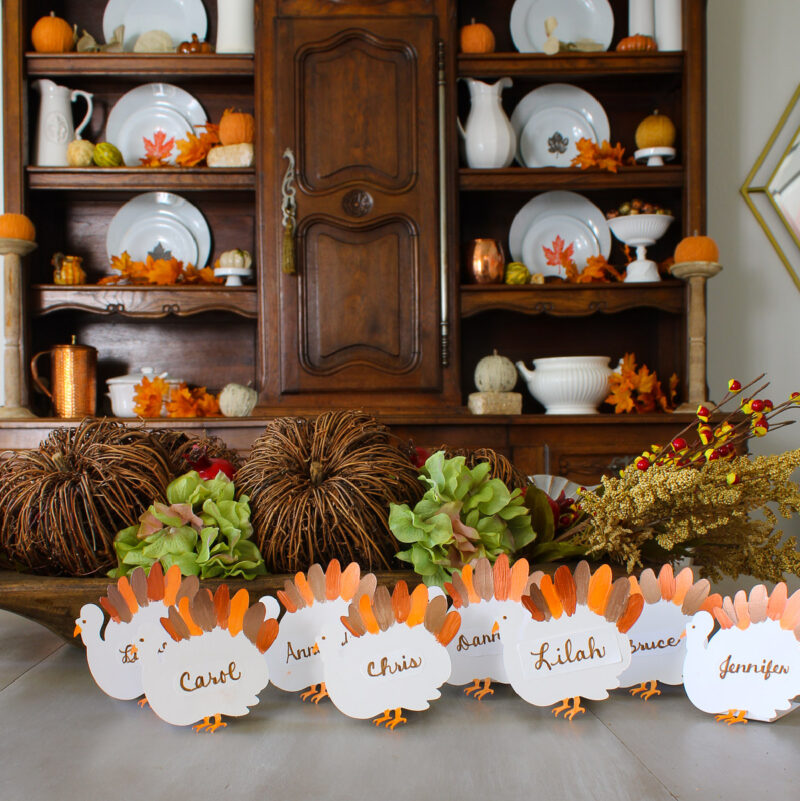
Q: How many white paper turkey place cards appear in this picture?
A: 8